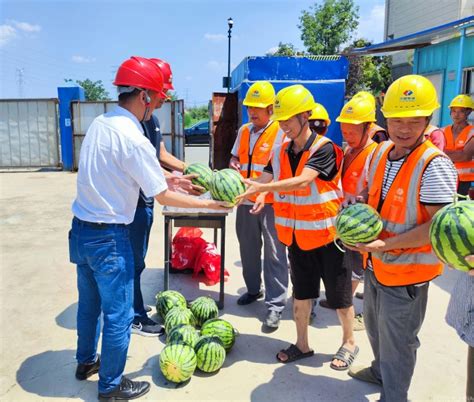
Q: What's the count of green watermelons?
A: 11